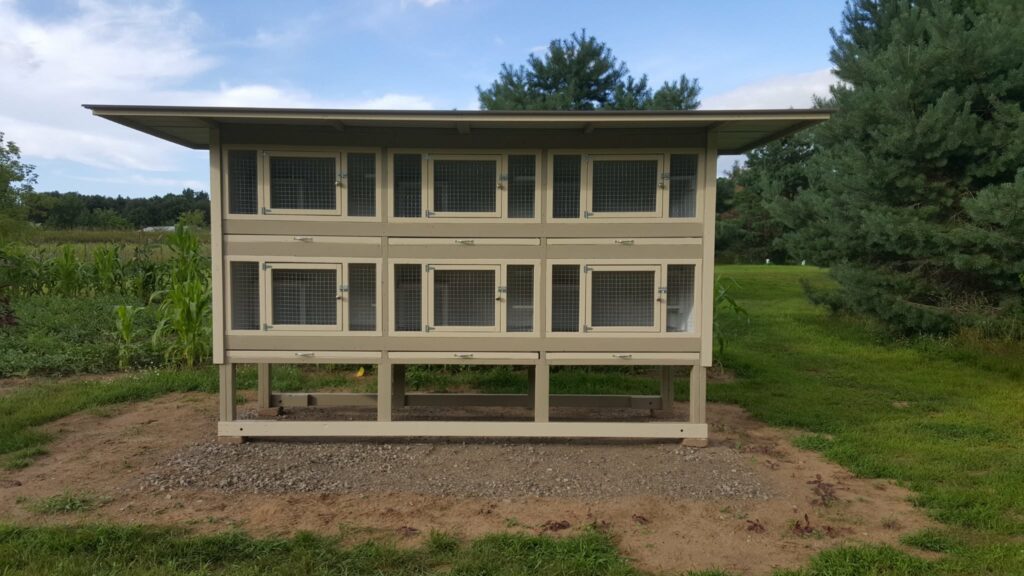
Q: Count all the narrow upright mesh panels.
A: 12